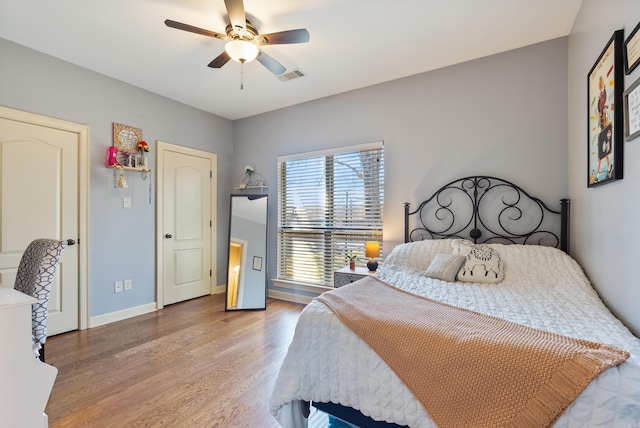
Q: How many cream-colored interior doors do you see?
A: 2